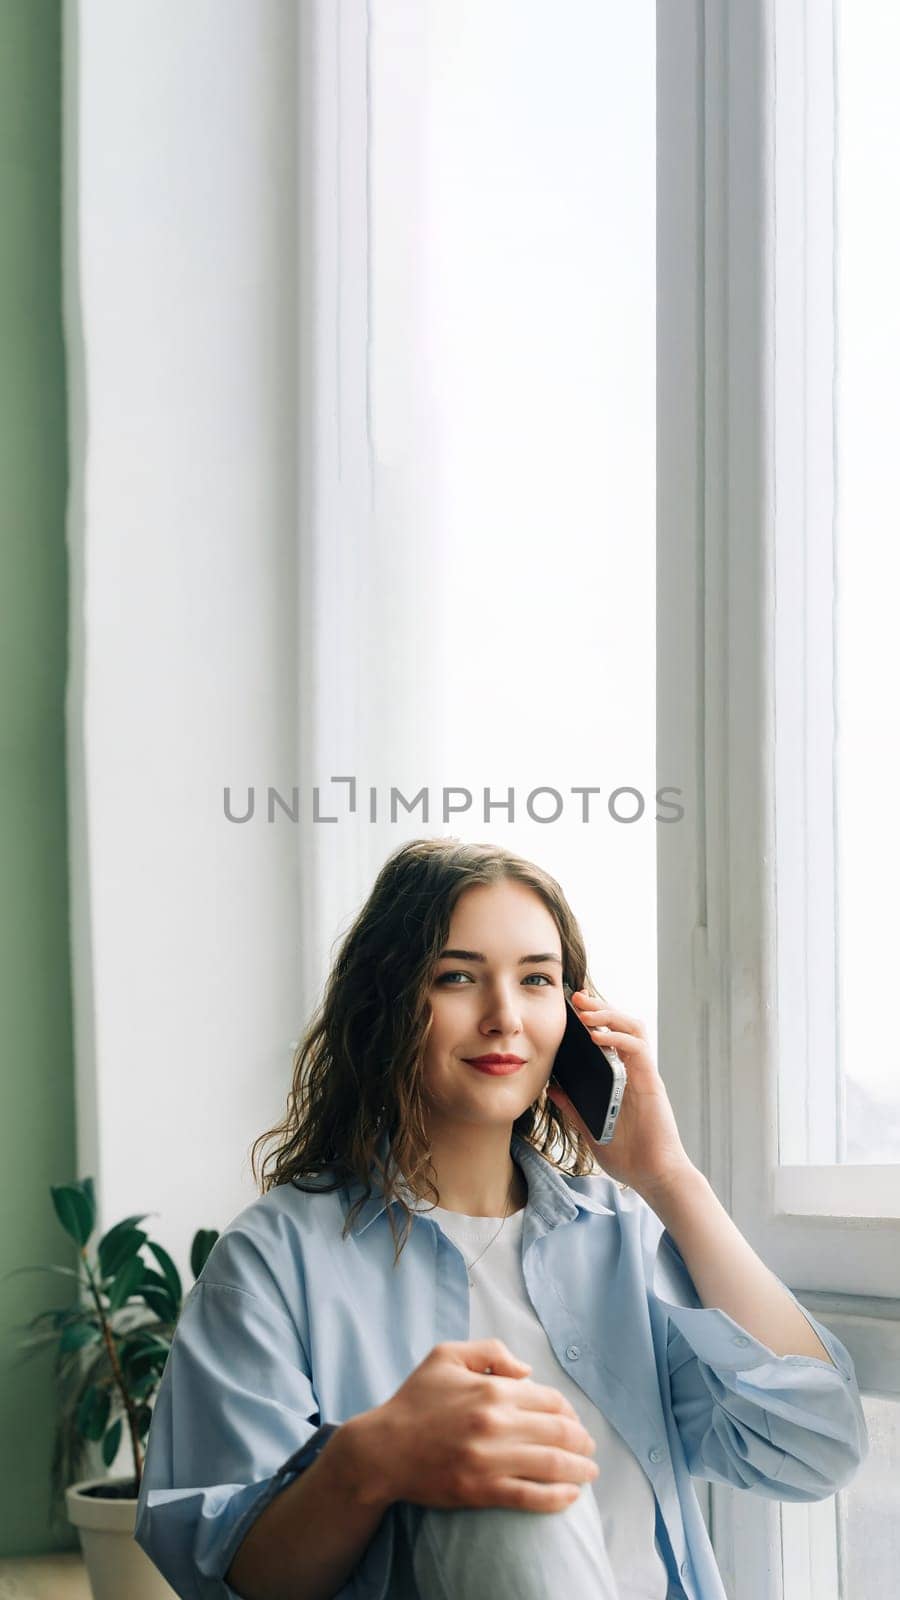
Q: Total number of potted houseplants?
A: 1